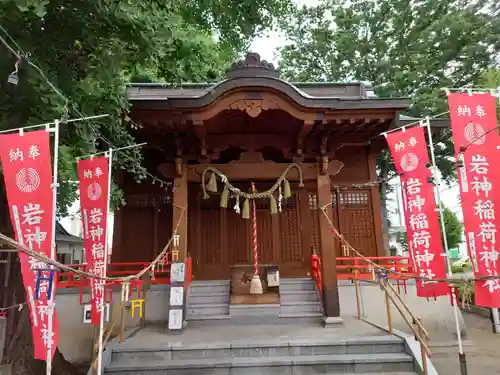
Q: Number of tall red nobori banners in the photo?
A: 4